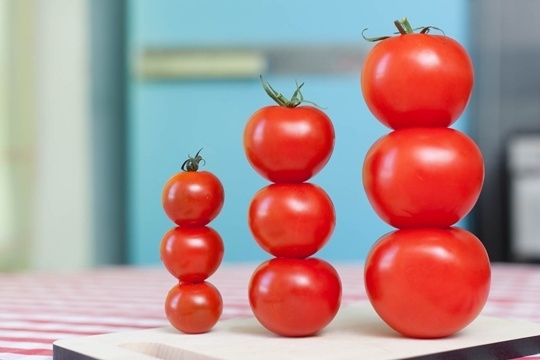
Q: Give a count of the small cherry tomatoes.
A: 3